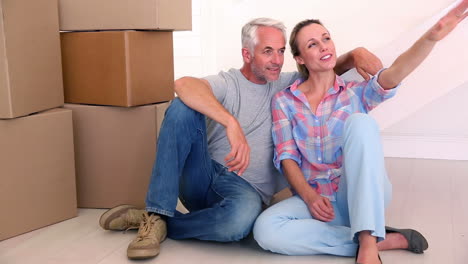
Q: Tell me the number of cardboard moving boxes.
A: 5